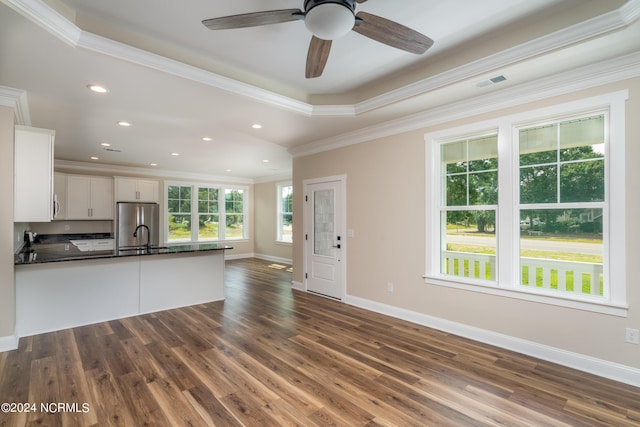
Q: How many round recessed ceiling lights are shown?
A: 10